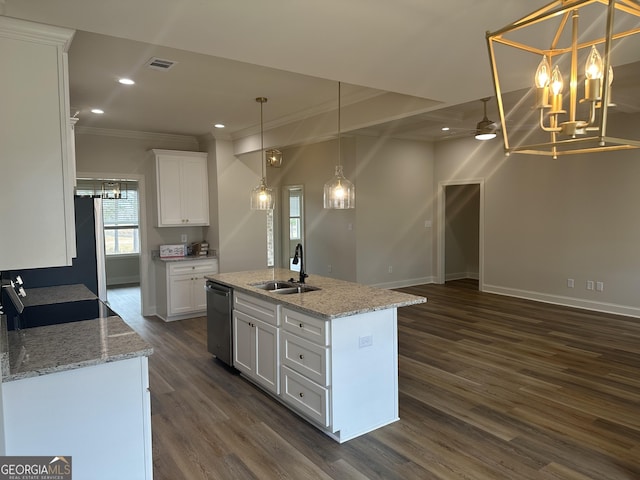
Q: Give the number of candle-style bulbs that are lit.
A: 4